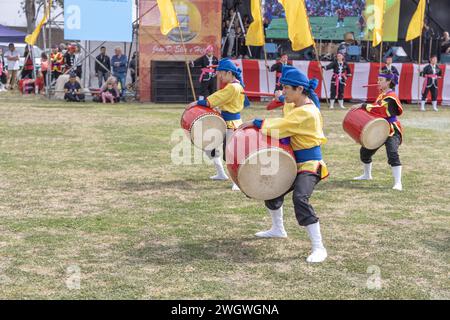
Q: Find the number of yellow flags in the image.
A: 6